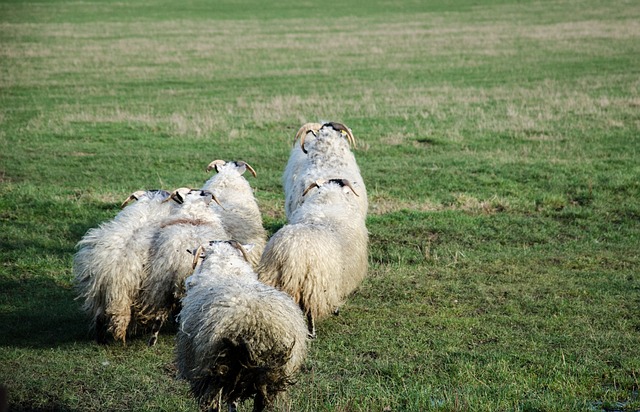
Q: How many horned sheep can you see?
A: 6